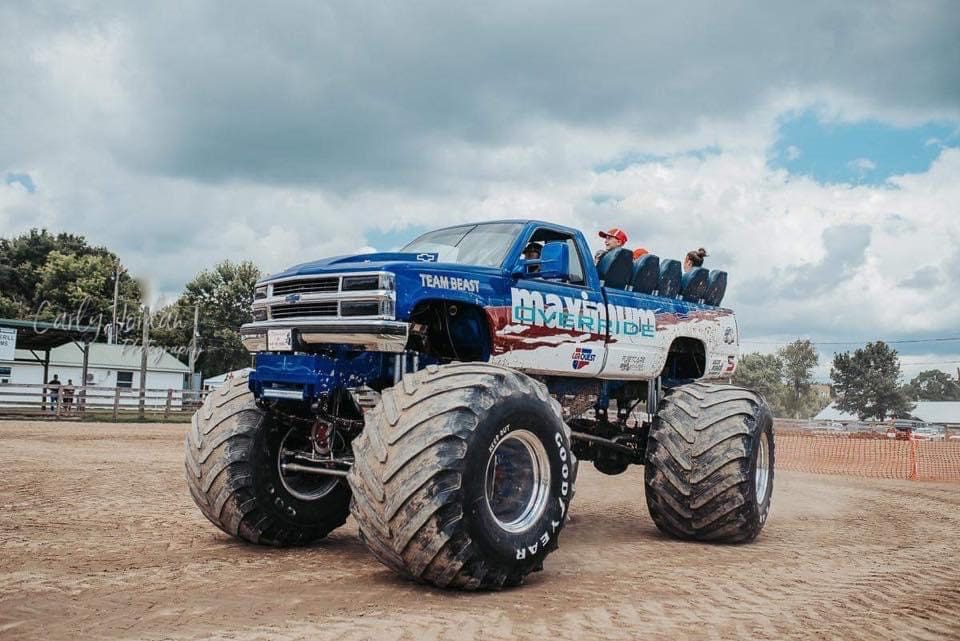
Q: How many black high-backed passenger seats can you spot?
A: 5